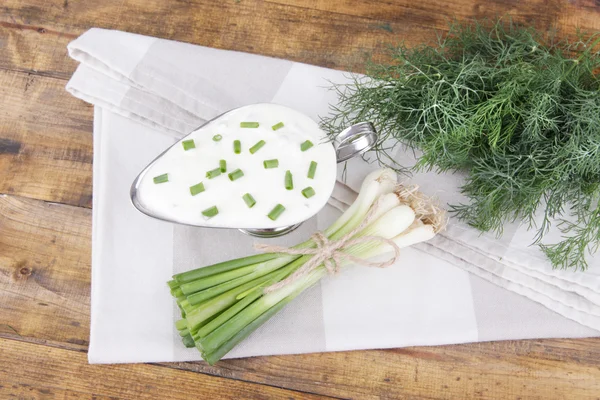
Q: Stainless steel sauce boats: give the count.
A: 1